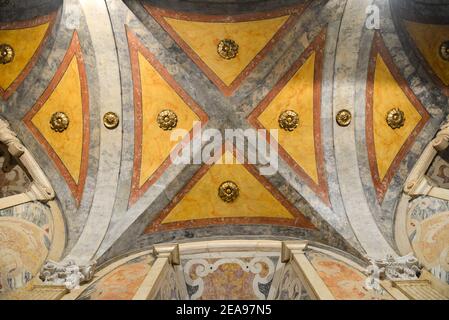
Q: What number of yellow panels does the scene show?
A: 8